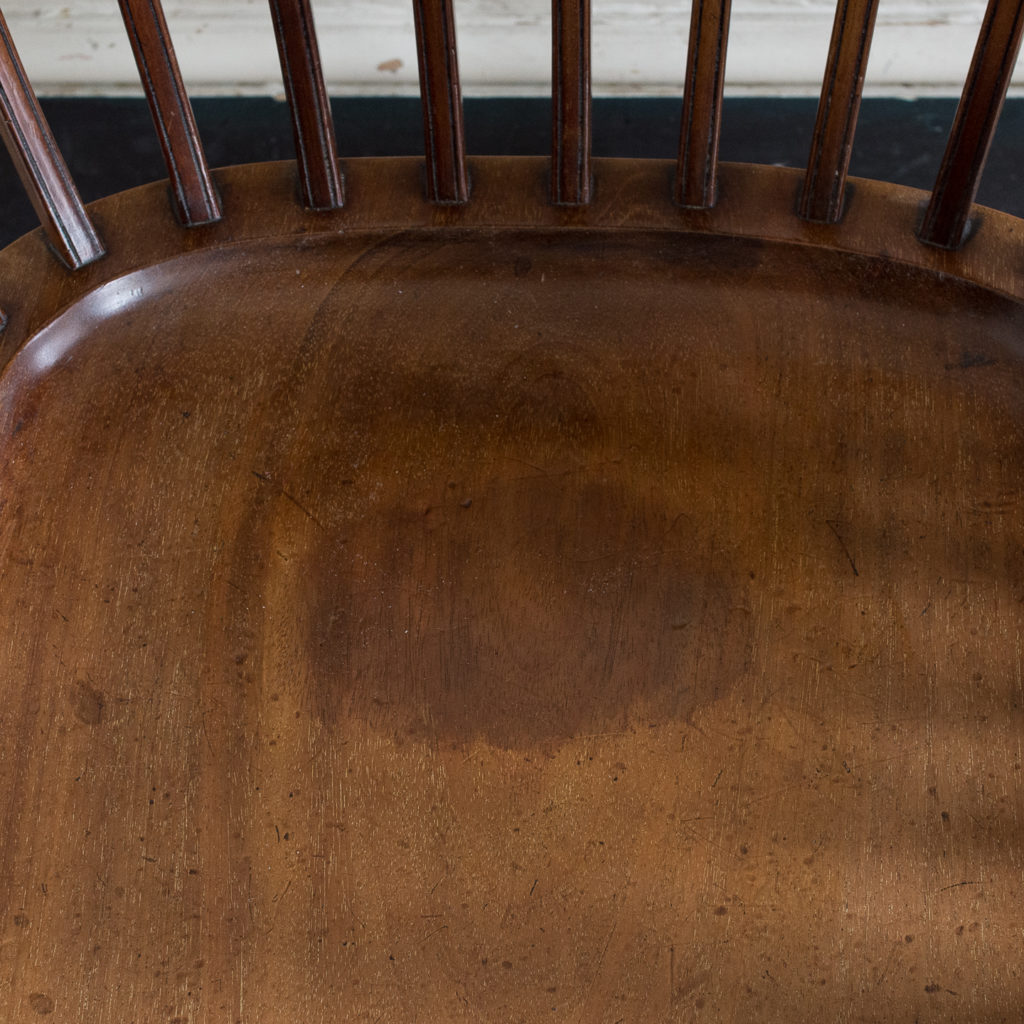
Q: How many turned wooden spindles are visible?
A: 8